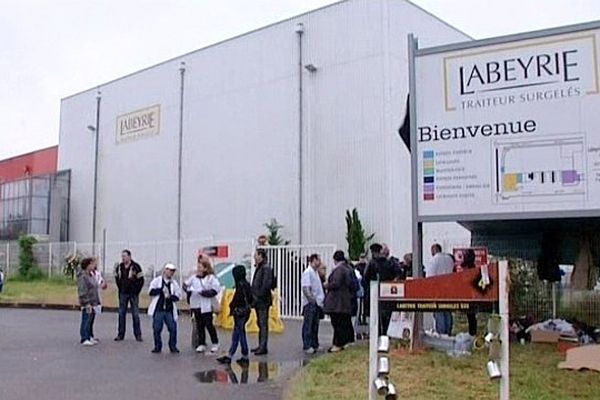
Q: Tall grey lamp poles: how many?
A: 3